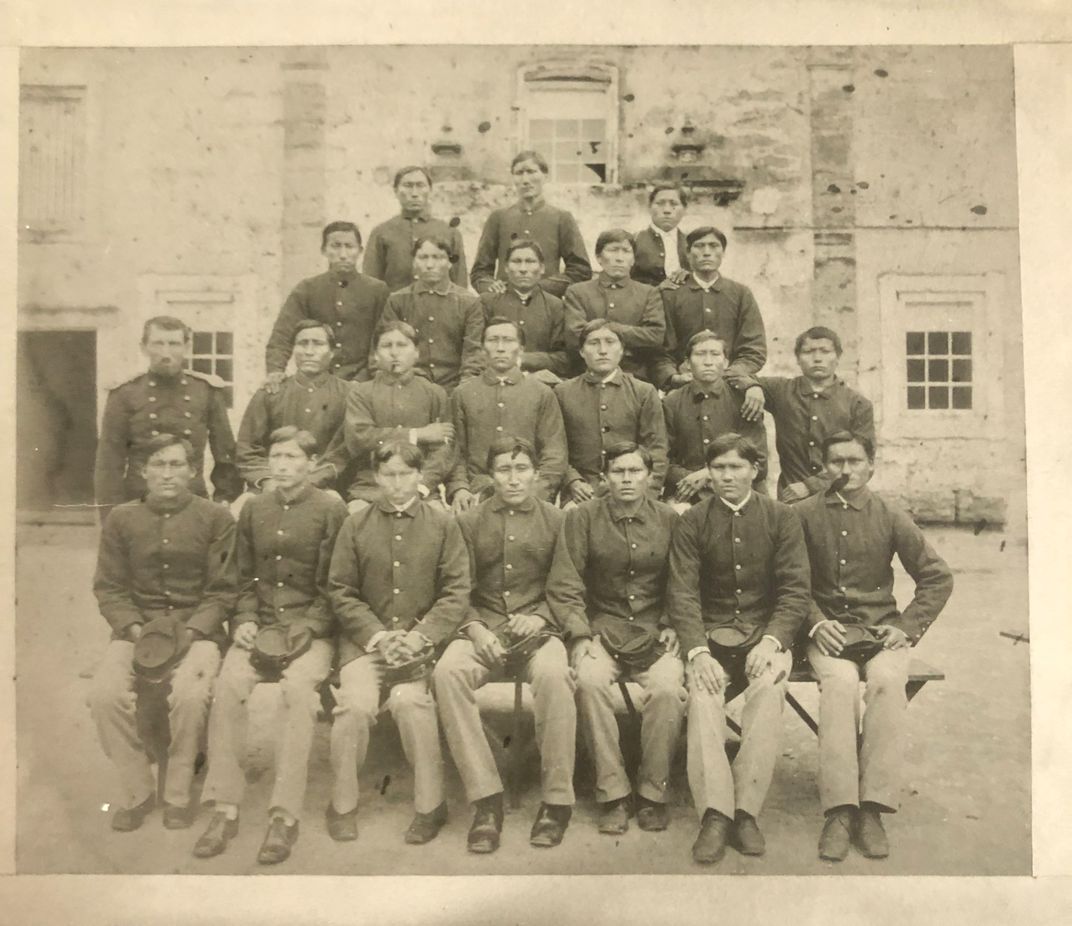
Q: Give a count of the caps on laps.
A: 7